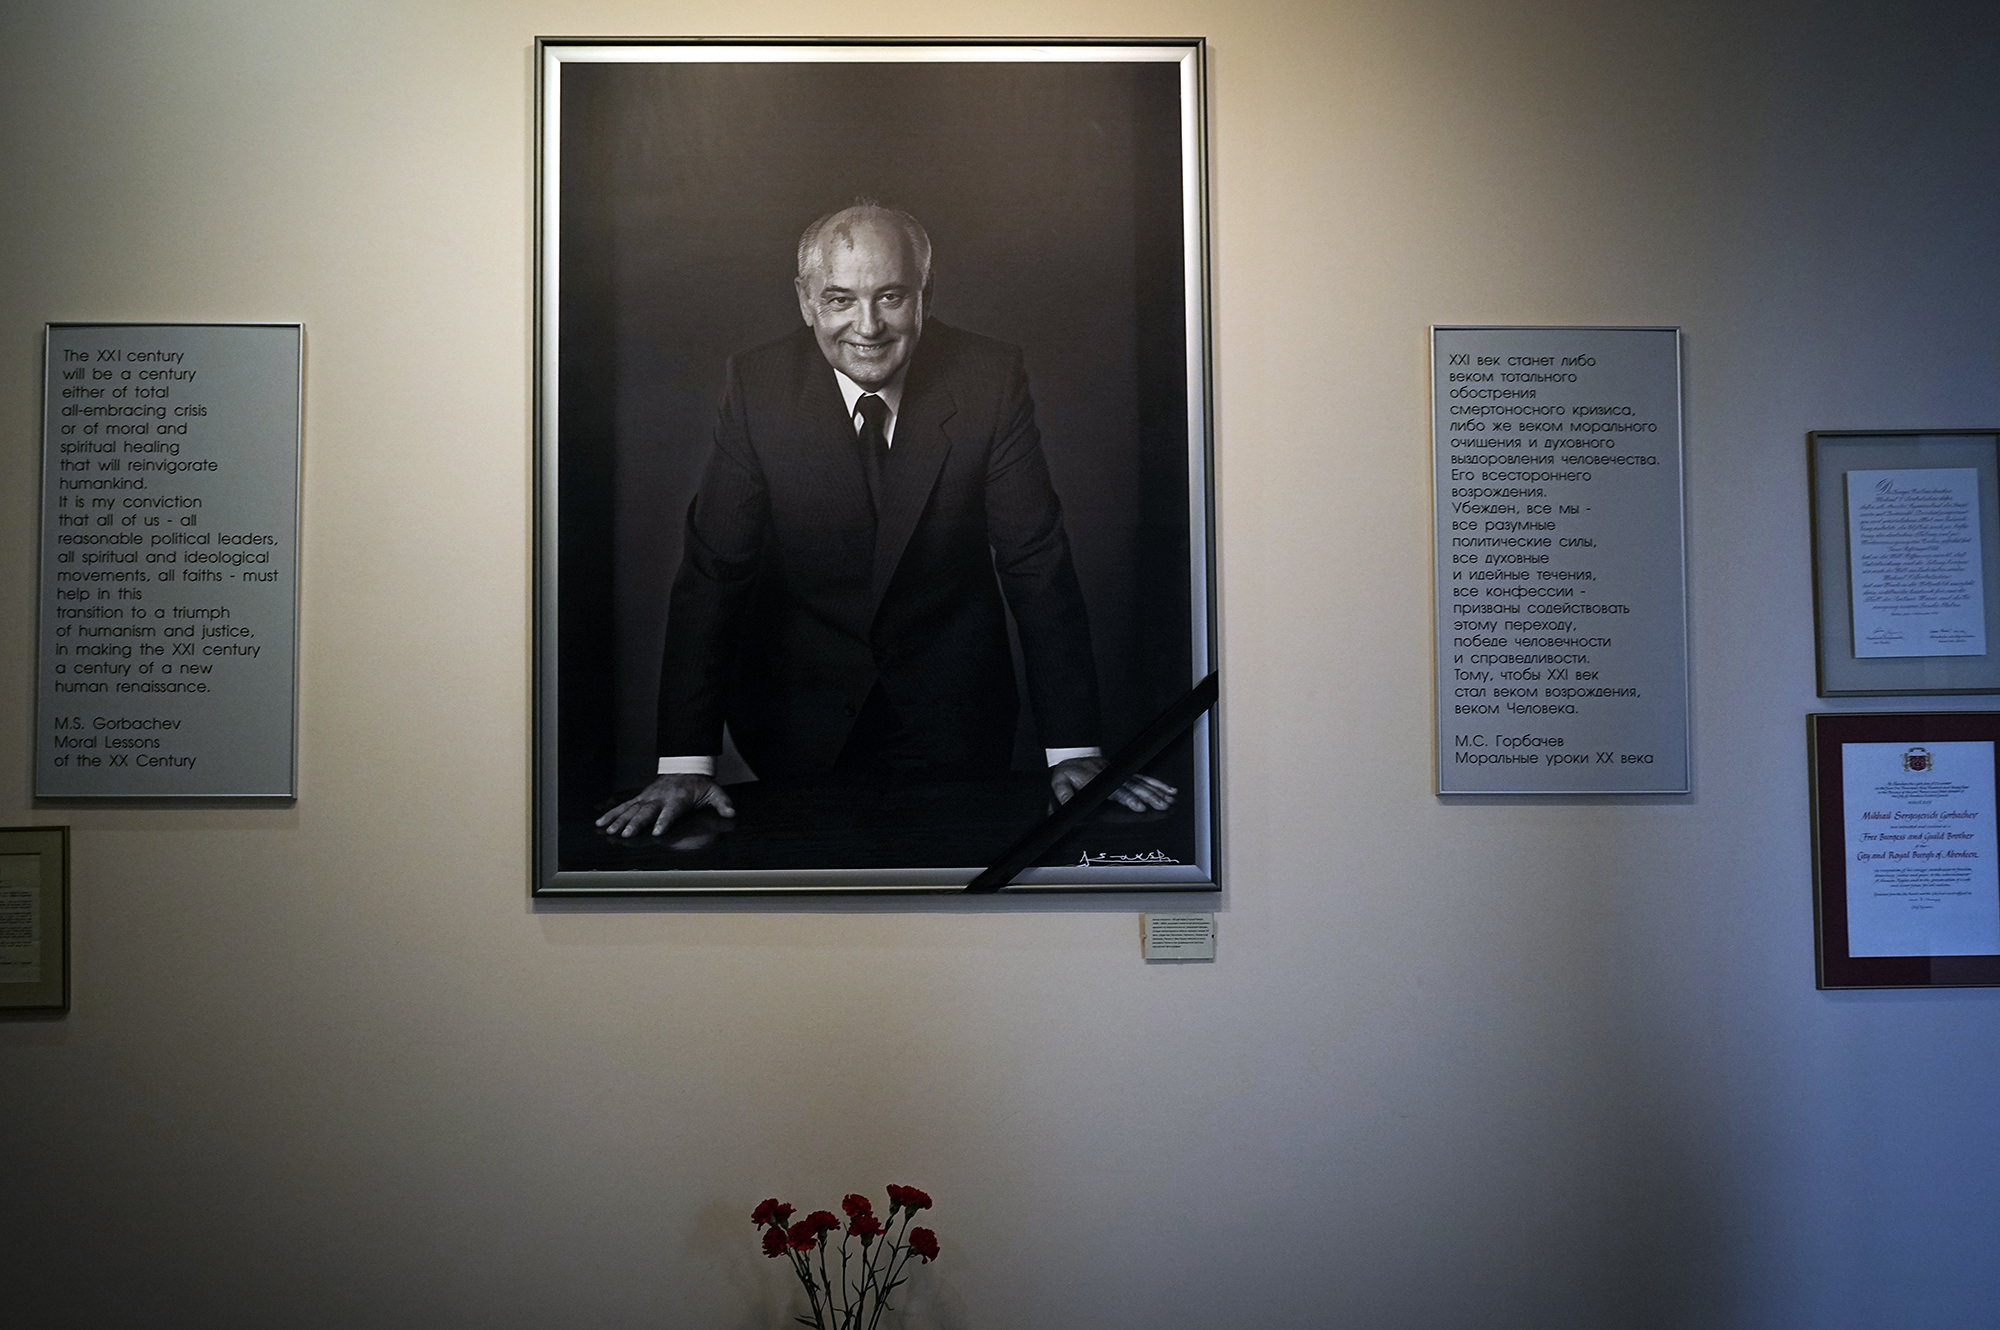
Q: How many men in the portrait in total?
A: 1